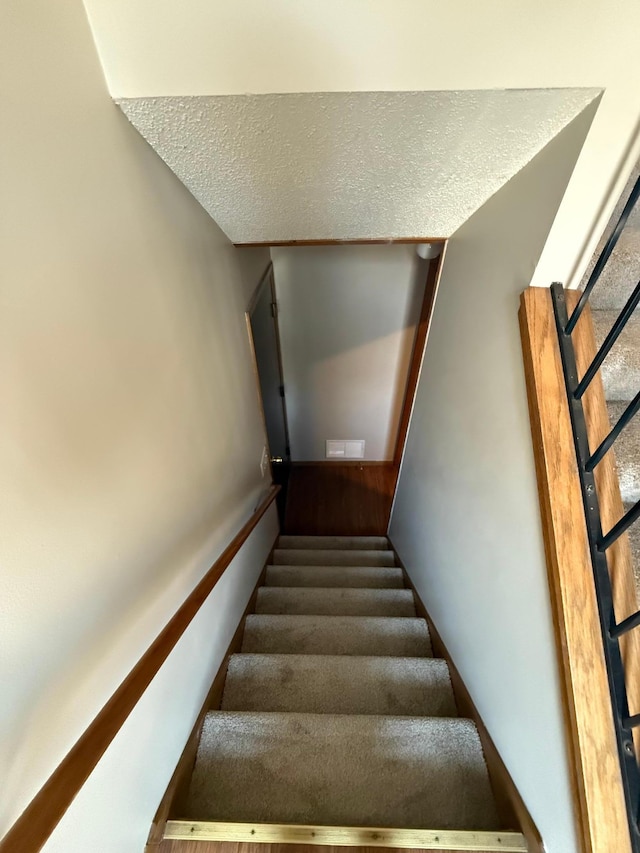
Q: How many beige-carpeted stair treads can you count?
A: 7